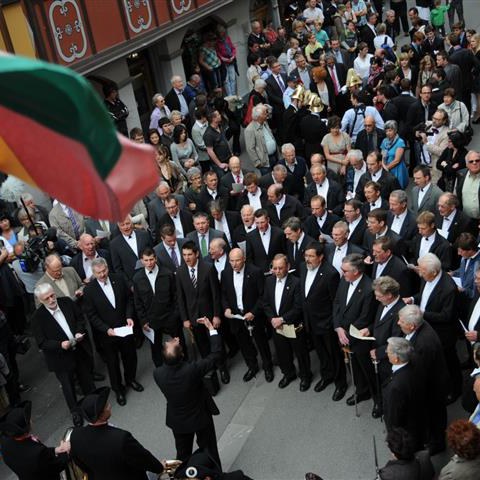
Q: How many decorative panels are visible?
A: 3